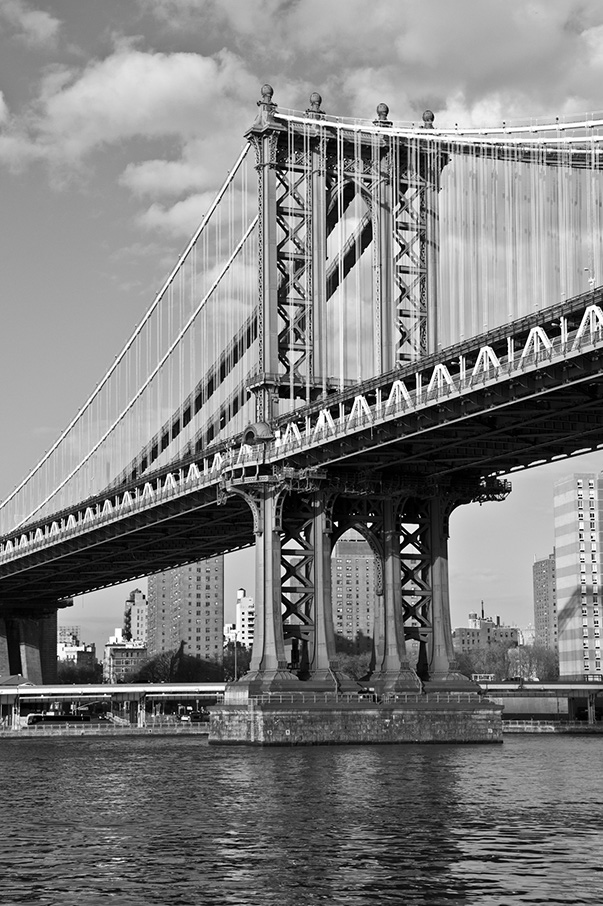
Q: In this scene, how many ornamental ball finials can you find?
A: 4